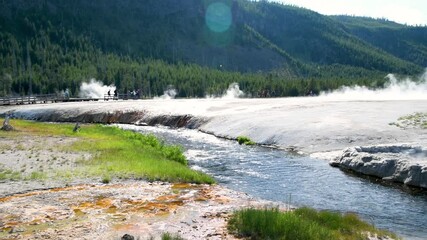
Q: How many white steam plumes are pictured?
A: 4